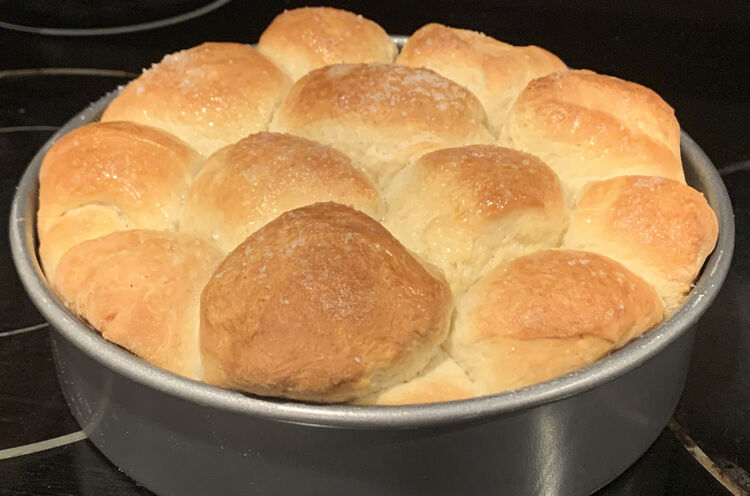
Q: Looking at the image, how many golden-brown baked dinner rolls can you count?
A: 12